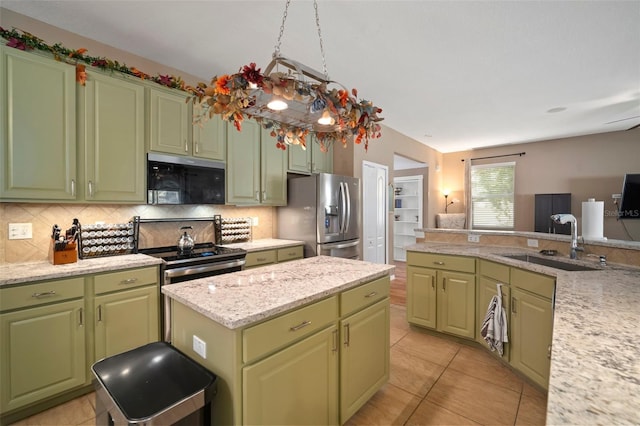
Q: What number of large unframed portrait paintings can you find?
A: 0